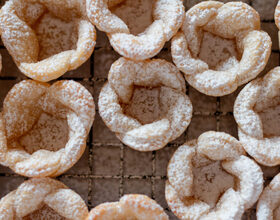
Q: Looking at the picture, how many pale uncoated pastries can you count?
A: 0